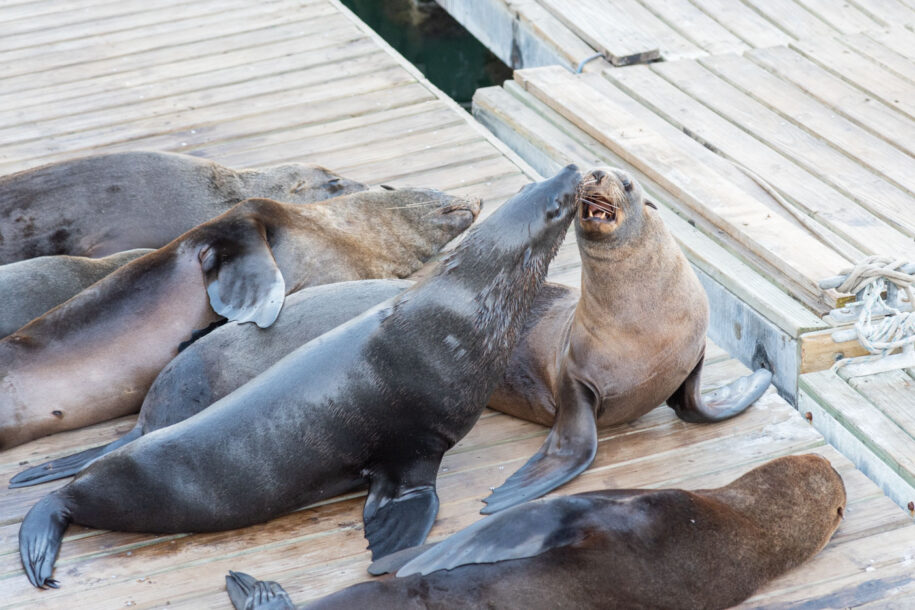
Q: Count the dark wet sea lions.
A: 1